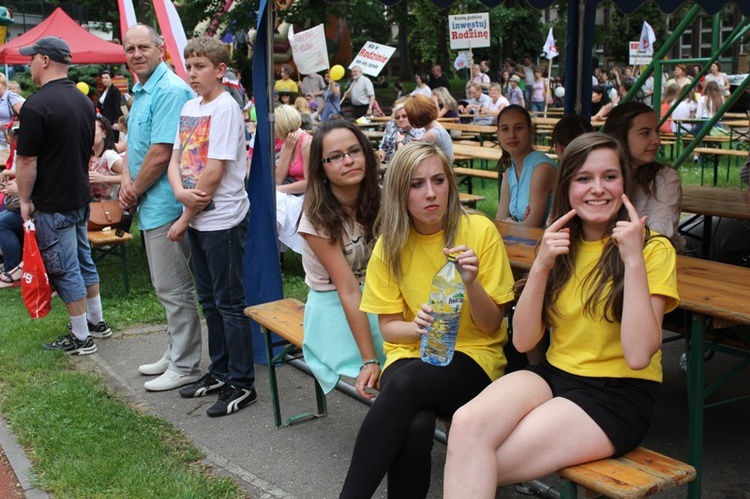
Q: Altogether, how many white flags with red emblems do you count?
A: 3